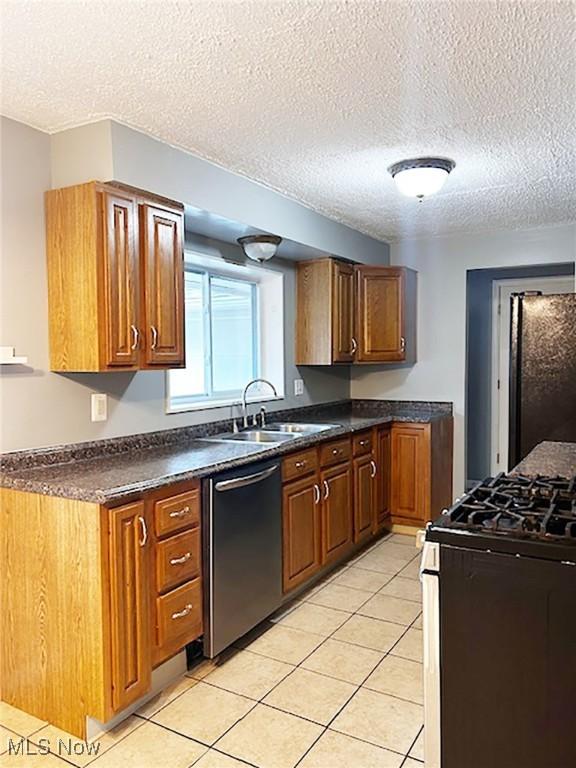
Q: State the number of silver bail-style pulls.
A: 14